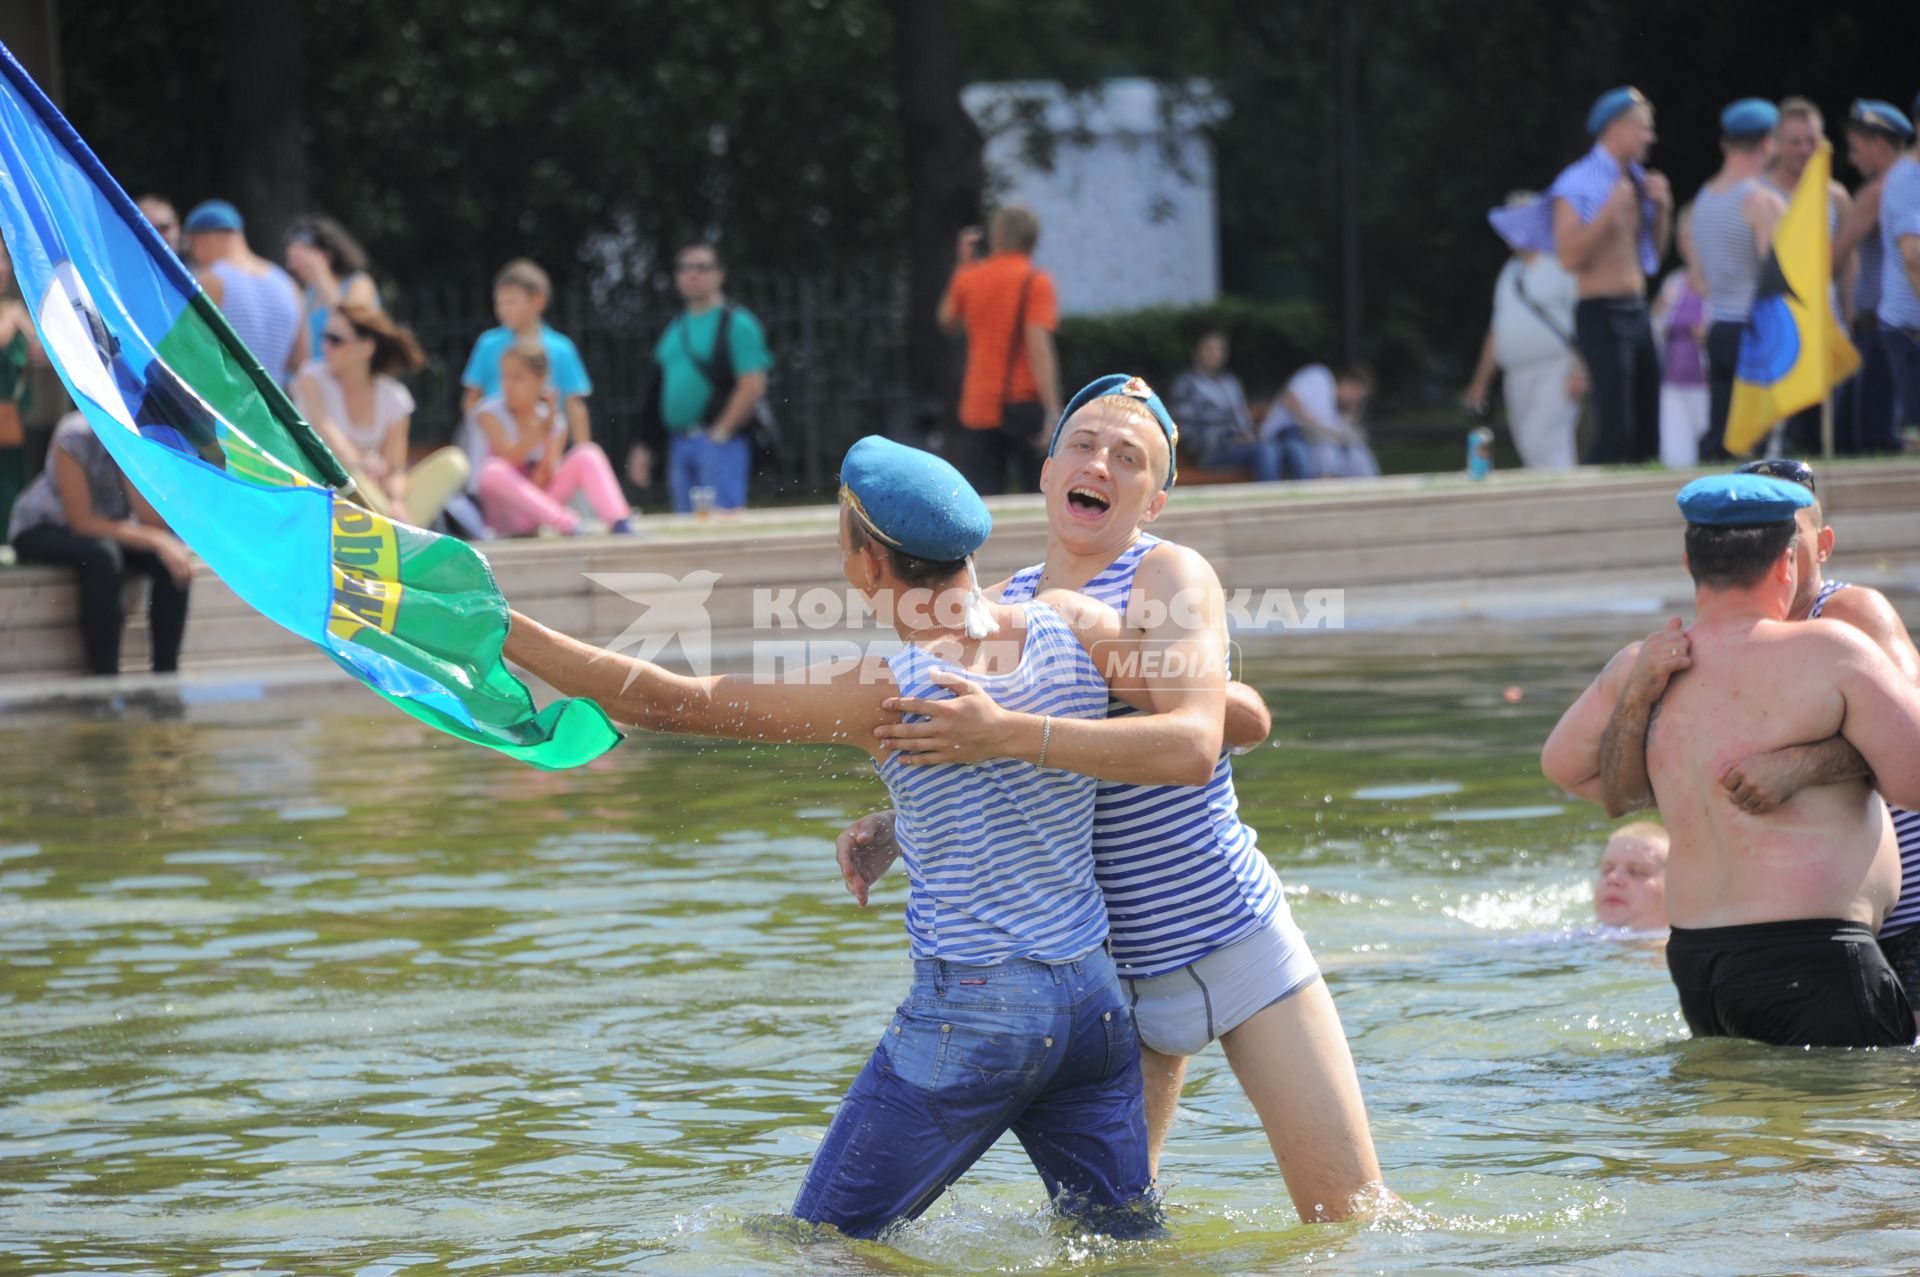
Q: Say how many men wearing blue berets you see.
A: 7